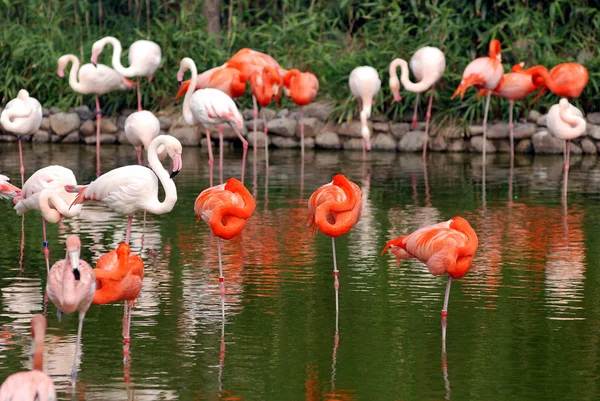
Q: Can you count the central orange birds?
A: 3